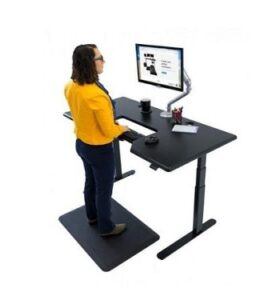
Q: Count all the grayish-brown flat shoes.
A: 2